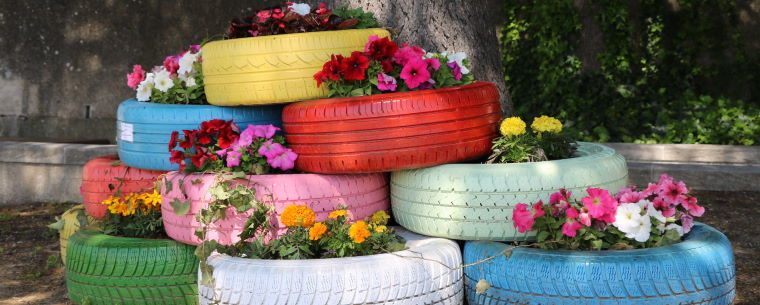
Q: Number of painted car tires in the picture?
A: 10